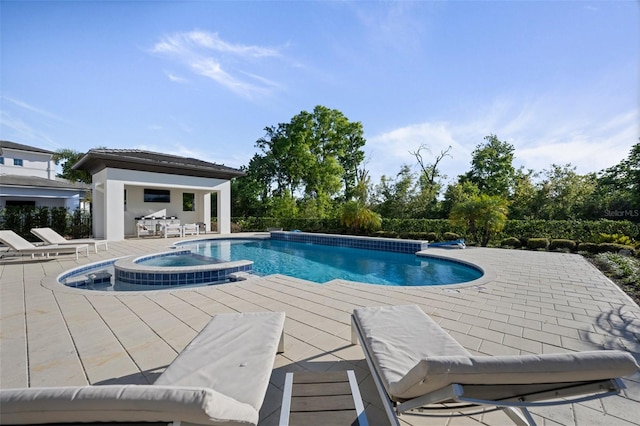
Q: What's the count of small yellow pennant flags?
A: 0